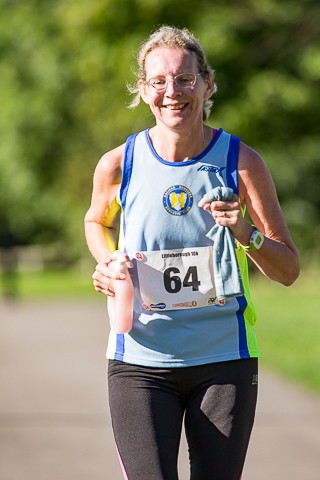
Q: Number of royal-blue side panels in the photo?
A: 2